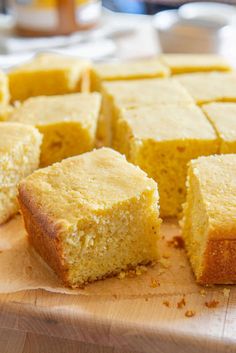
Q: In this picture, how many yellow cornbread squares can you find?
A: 12